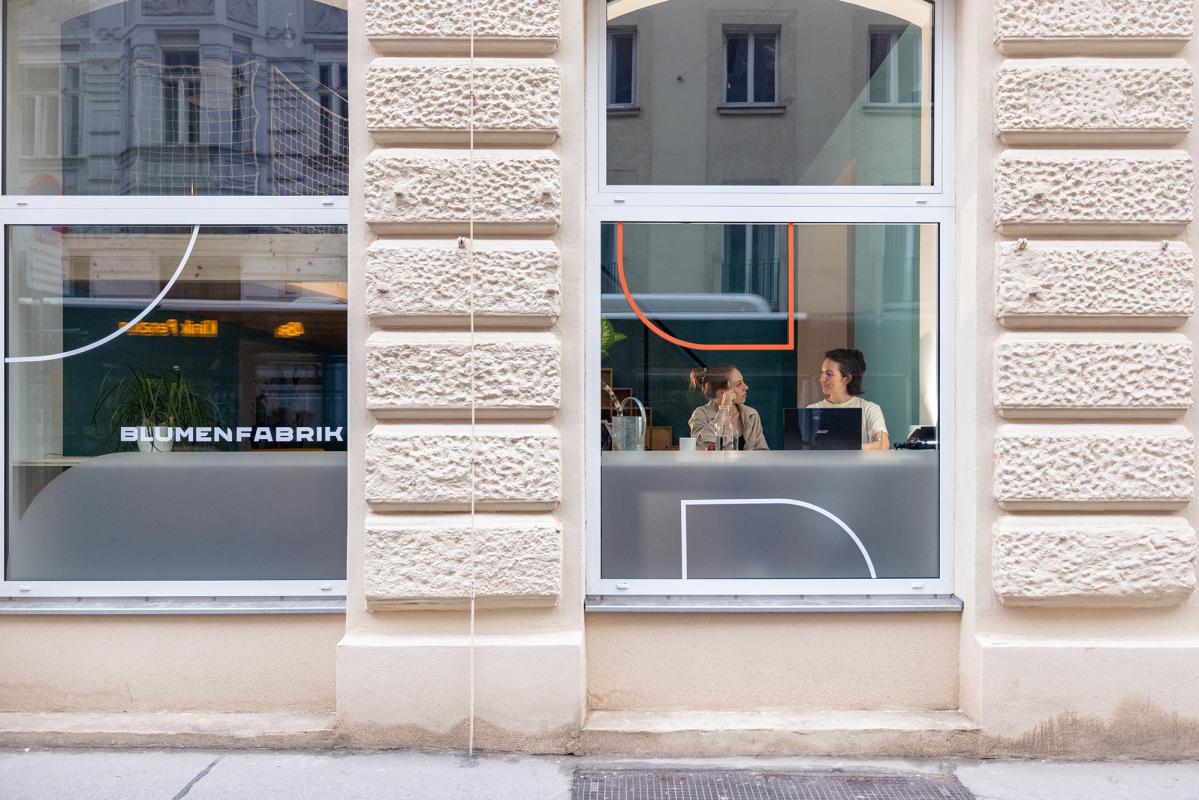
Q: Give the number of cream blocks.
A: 14